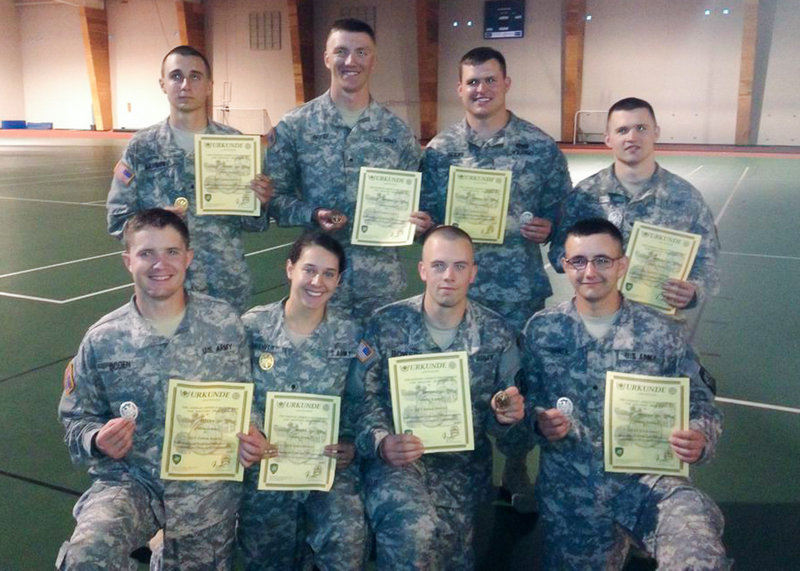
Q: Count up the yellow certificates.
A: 8